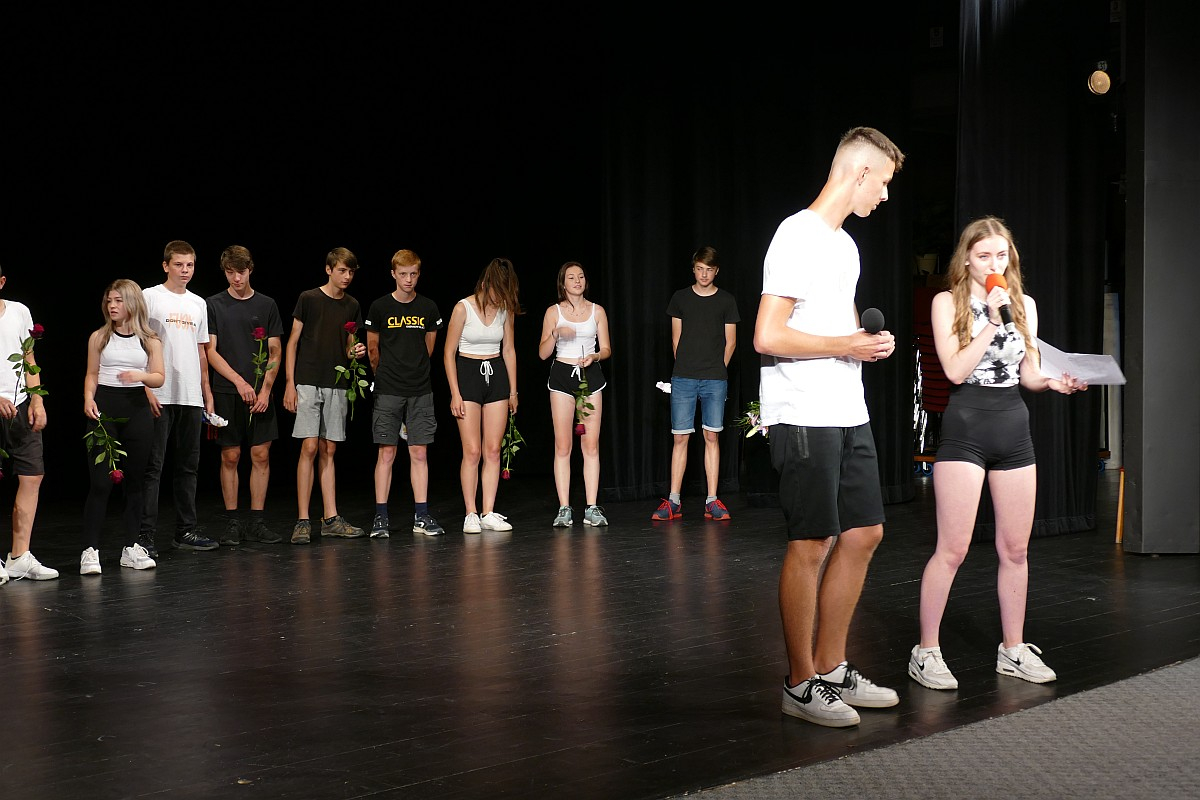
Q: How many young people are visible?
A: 11